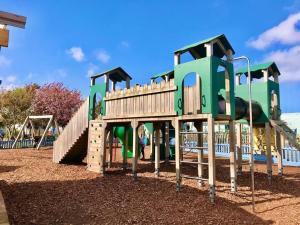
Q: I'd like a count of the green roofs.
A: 4